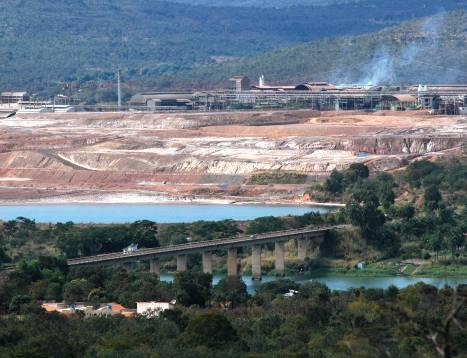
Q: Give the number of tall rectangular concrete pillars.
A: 7